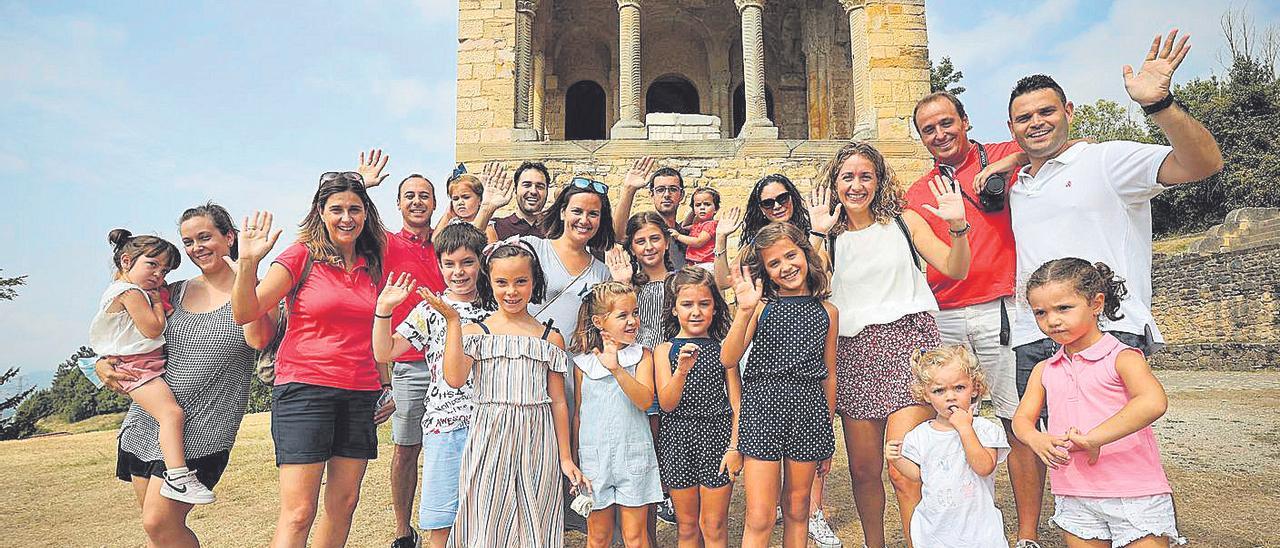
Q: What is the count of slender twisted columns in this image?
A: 4